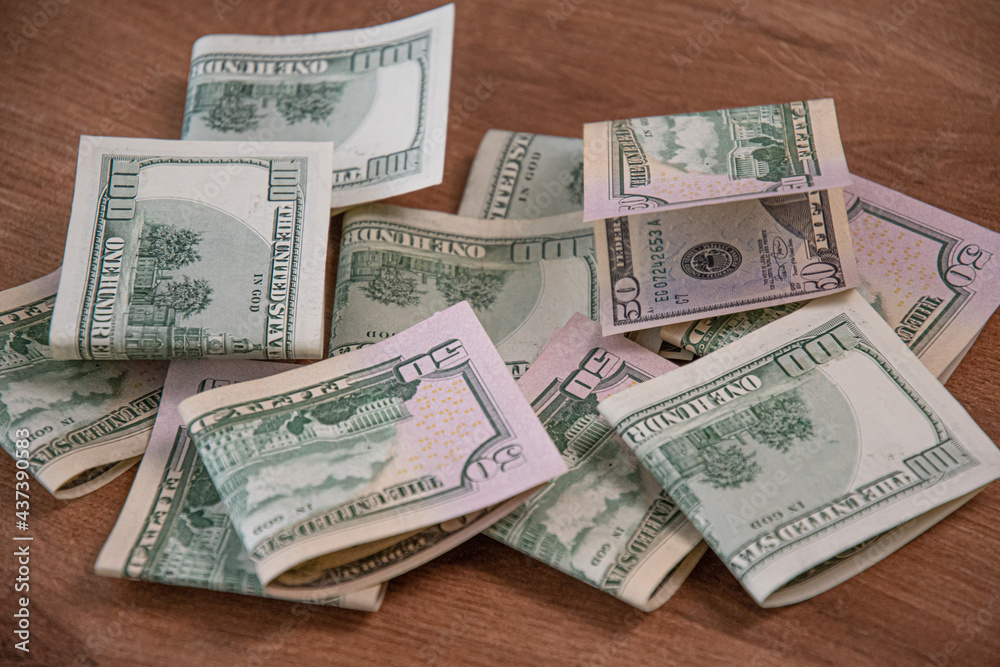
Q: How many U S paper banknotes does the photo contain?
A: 11